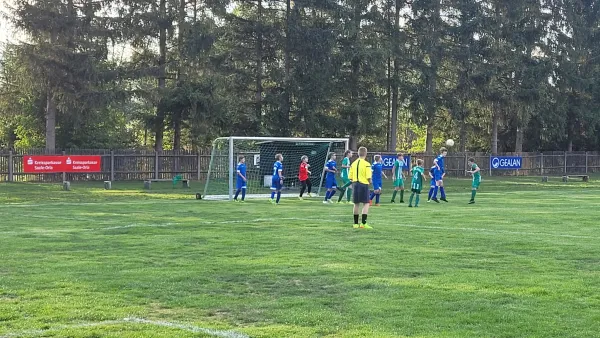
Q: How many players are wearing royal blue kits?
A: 6